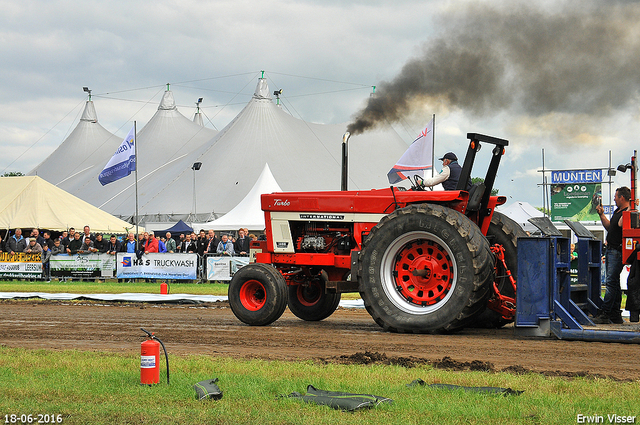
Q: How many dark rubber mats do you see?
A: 3